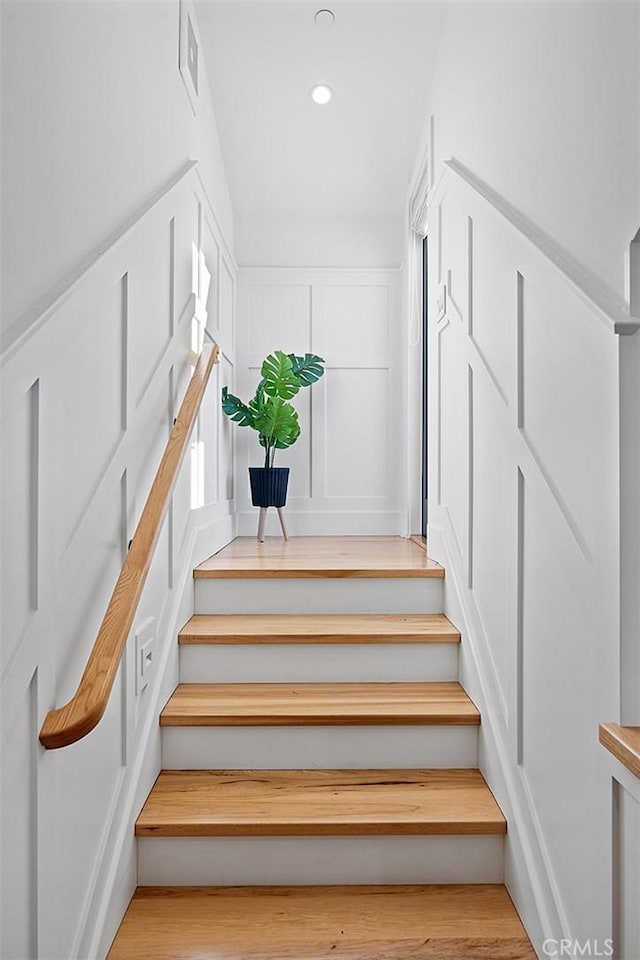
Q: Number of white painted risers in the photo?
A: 4